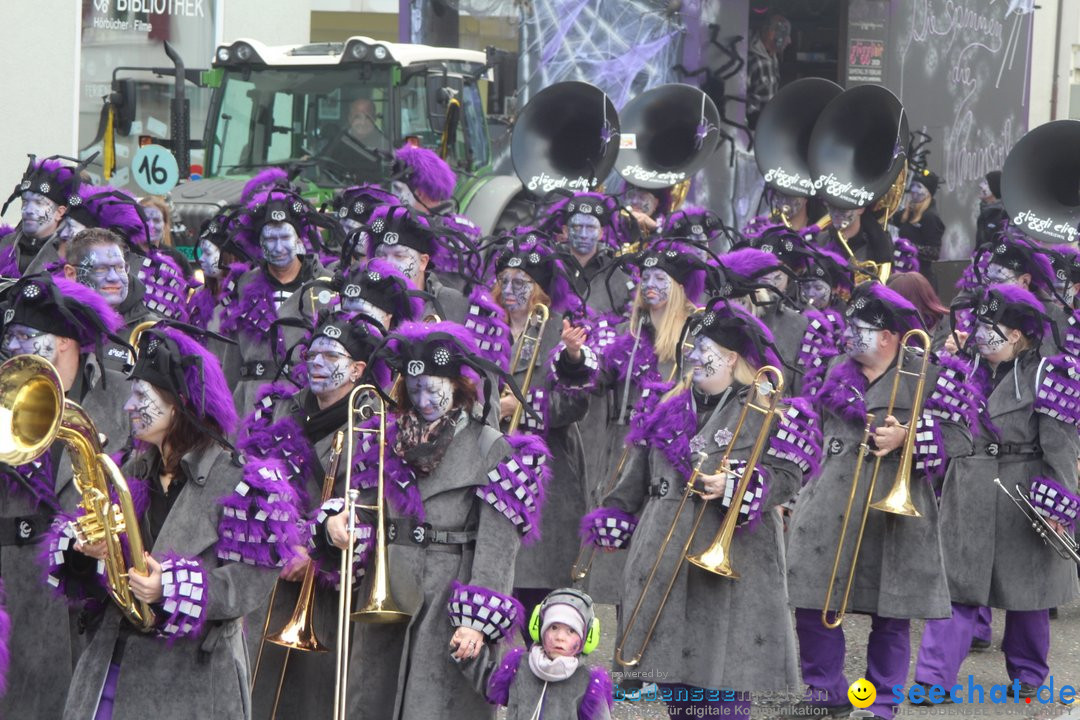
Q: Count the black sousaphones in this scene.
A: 5